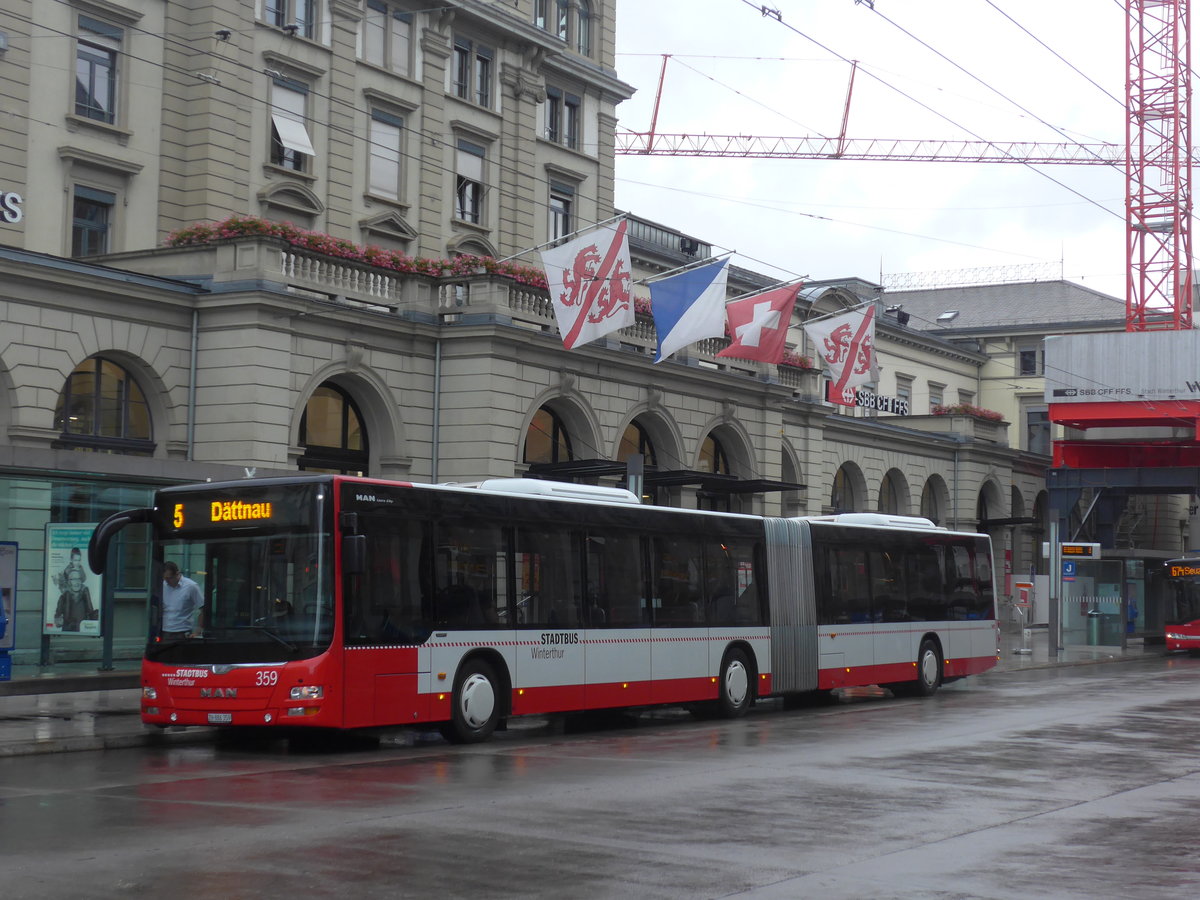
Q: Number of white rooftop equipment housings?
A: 2